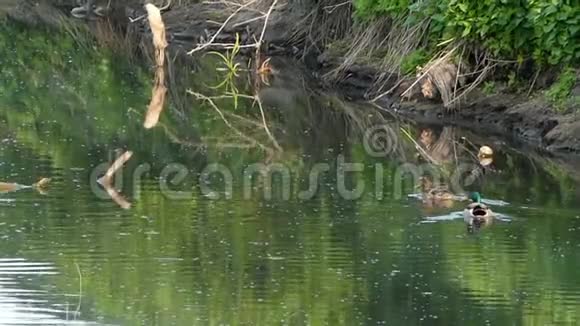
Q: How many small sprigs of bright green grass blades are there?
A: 1